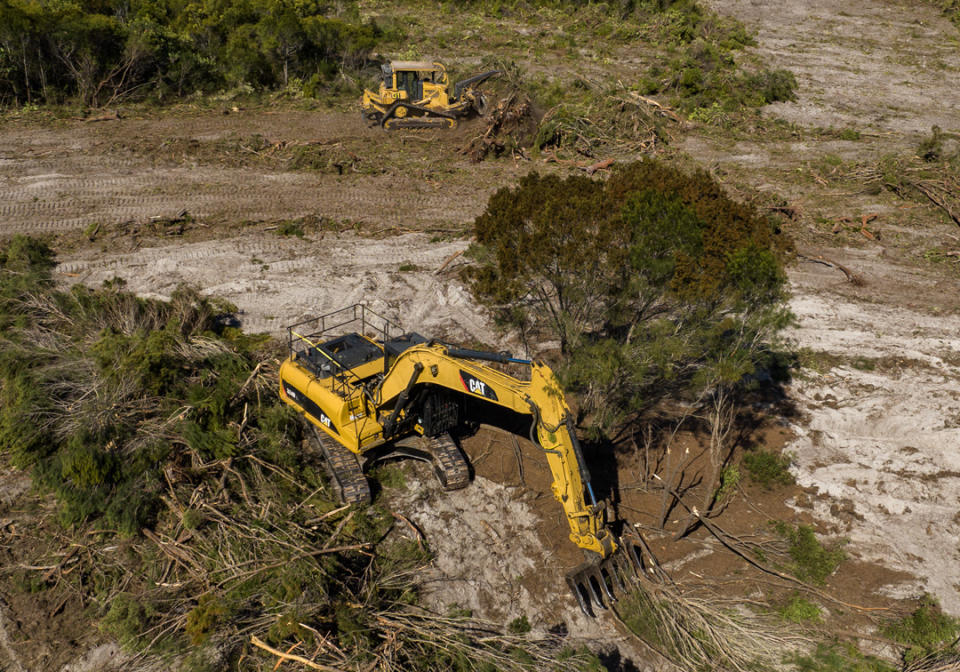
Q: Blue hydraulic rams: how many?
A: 2